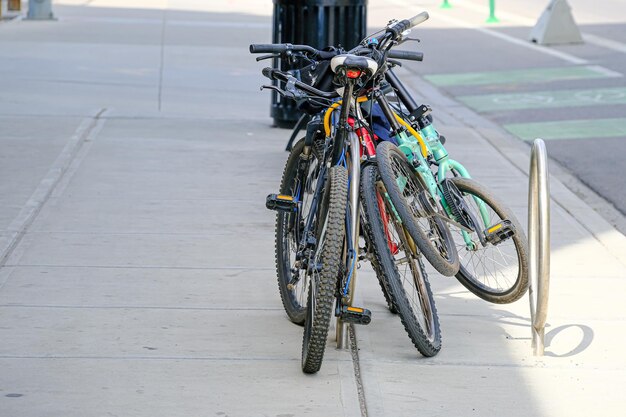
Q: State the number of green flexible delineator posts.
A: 2